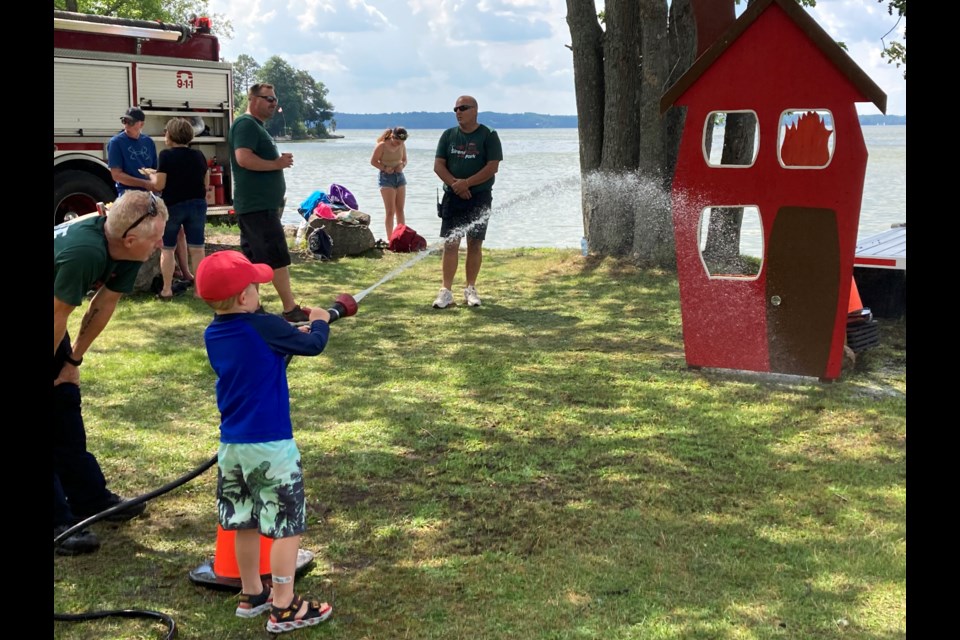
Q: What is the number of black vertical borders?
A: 2